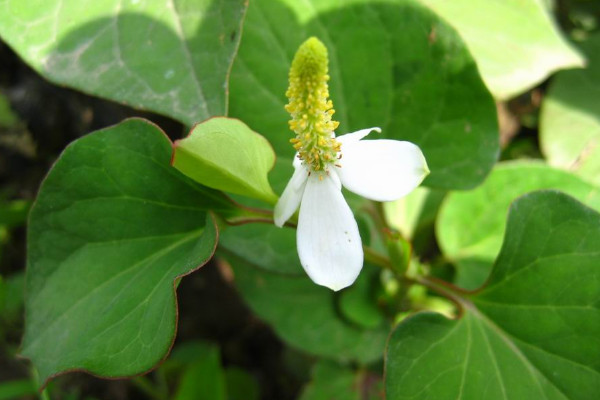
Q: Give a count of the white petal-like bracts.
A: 4